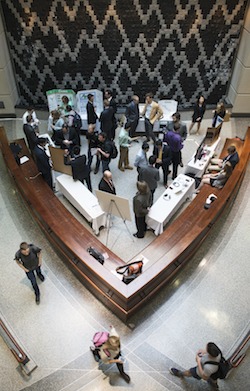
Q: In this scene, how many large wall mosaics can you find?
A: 1